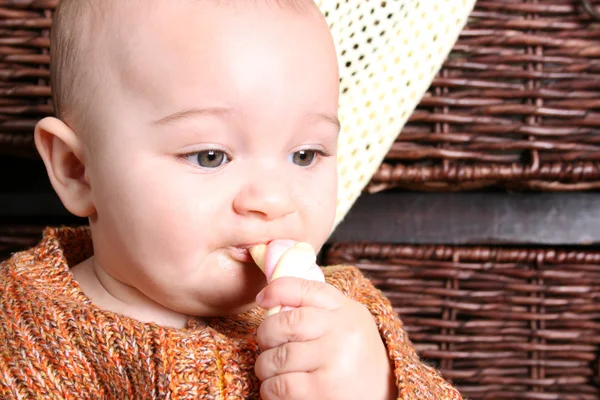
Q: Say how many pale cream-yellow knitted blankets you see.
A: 1